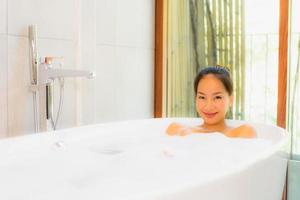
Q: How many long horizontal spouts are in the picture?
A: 1